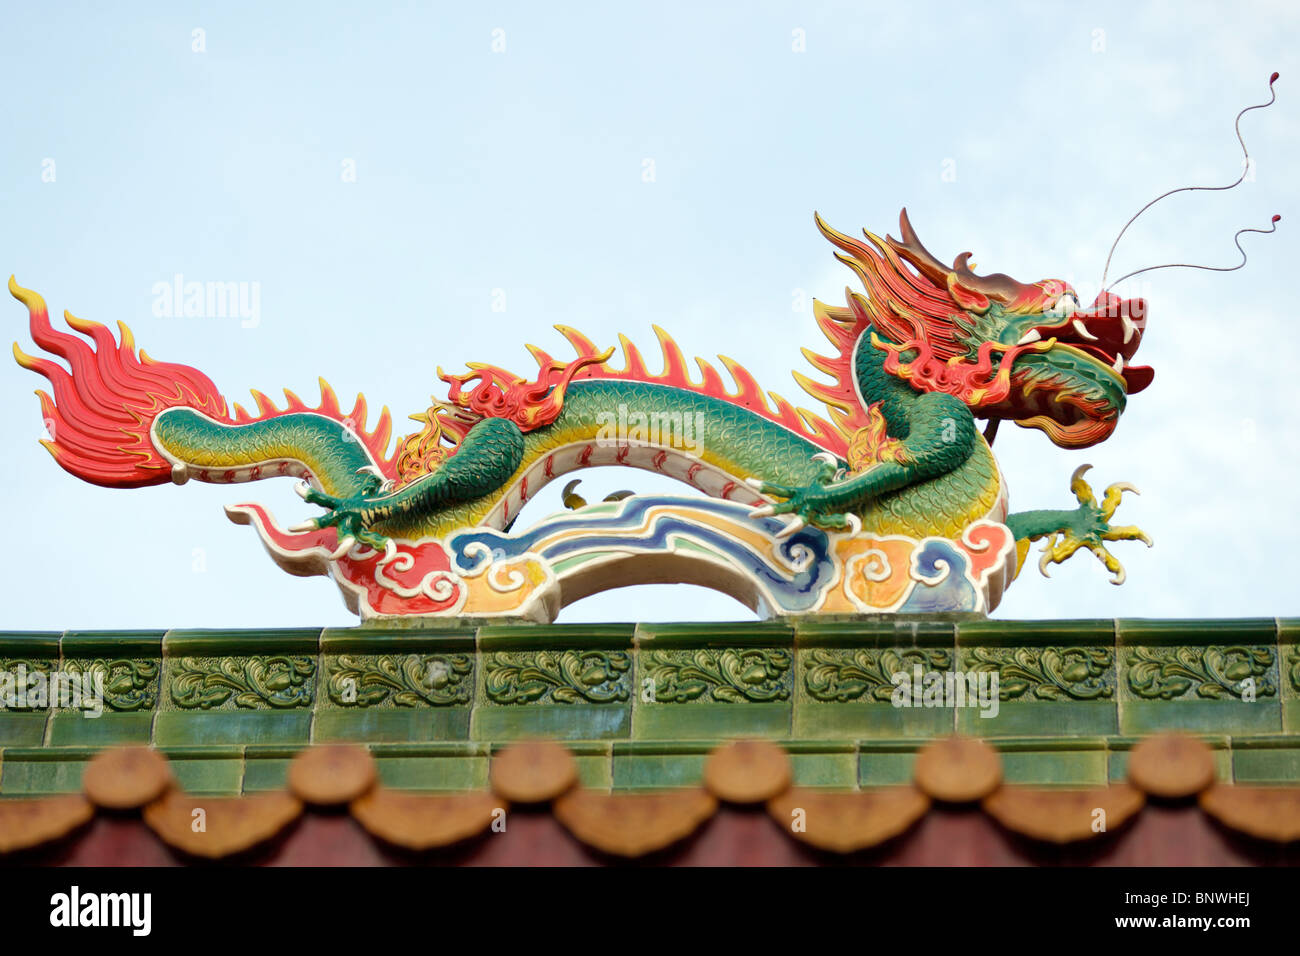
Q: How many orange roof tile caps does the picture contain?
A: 6